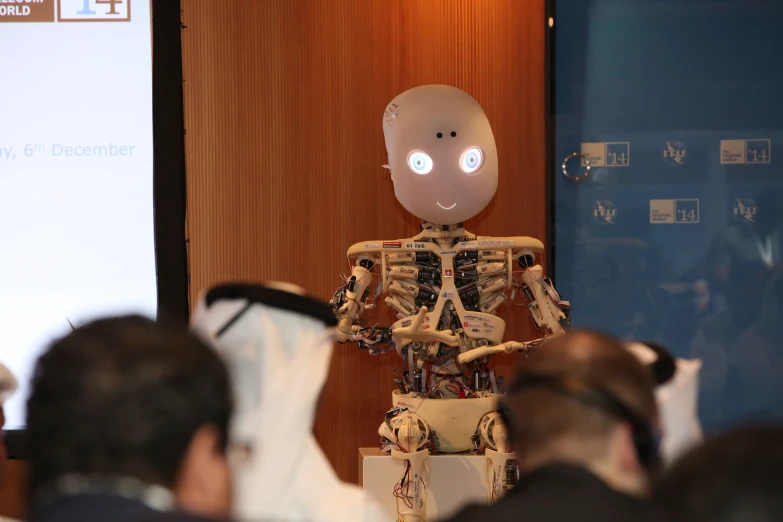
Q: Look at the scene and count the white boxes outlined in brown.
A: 1